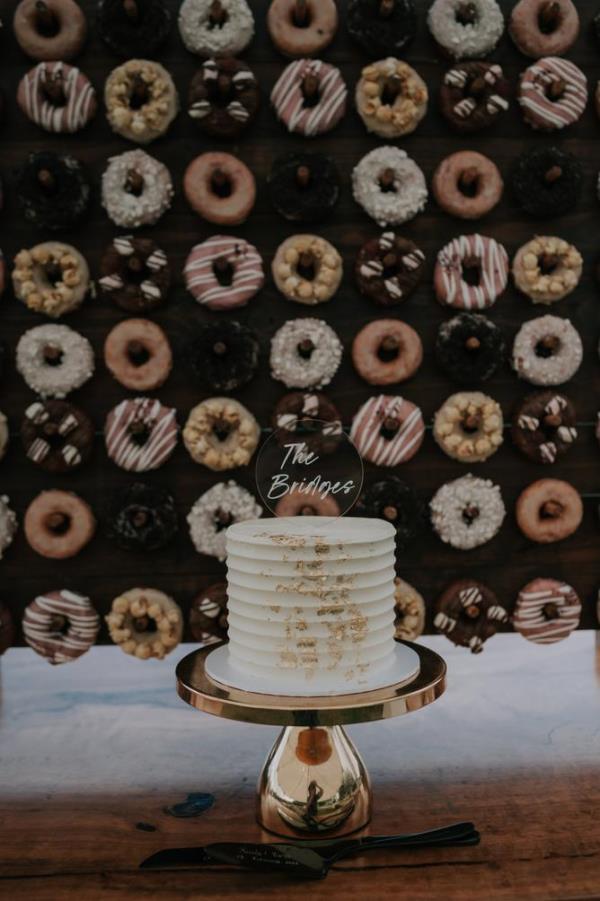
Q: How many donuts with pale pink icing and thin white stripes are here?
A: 9